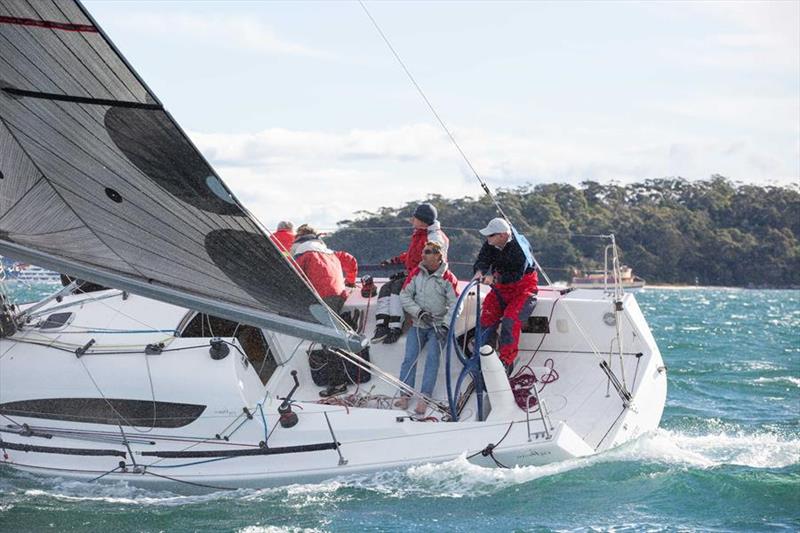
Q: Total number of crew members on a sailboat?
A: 5